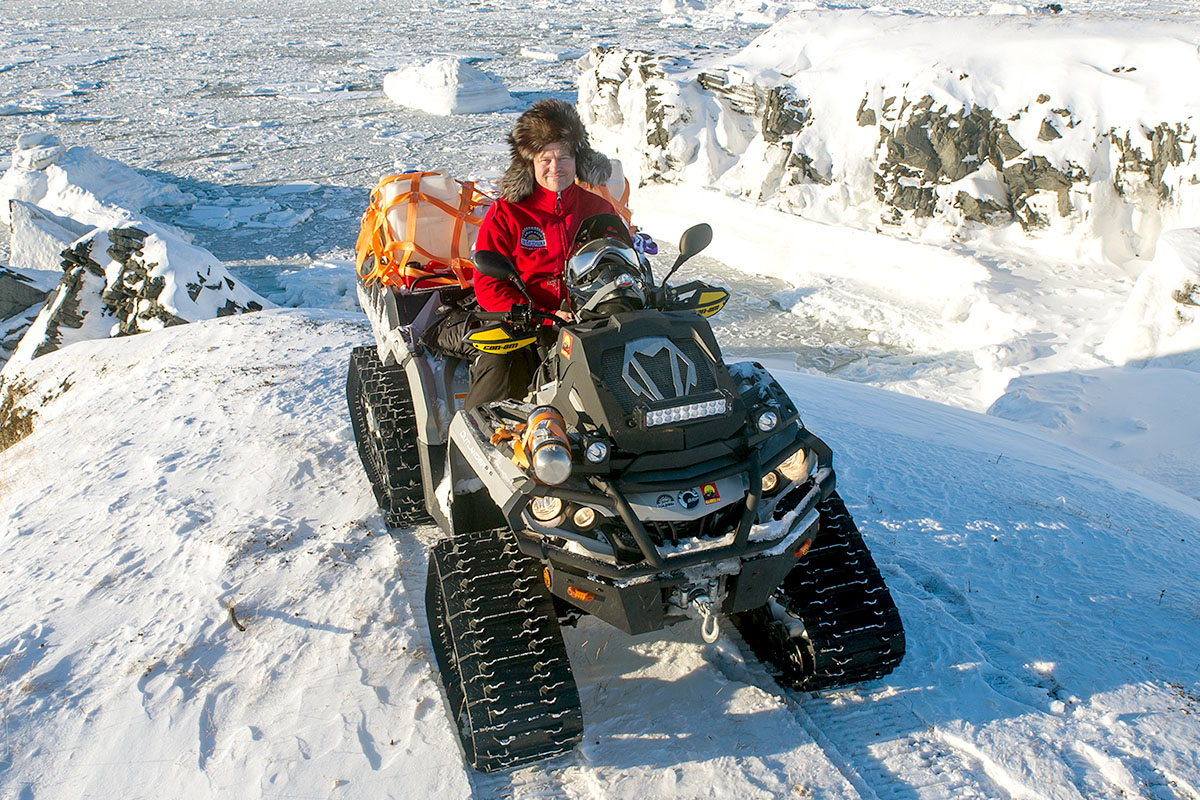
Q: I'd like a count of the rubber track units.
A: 3